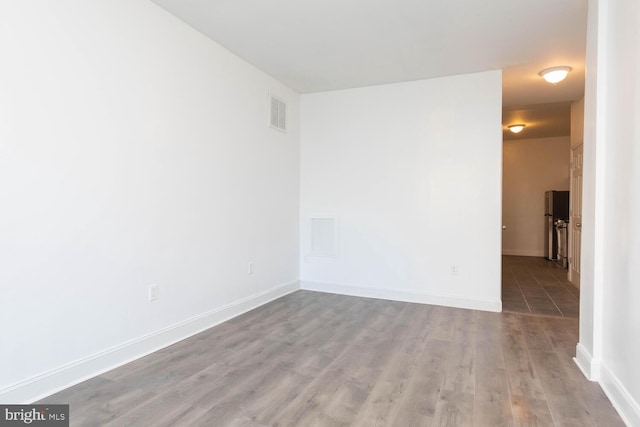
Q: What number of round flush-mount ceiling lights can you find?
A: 2